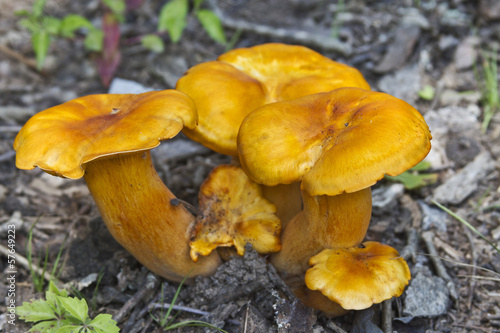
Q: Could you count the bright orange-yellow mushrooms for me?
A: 5